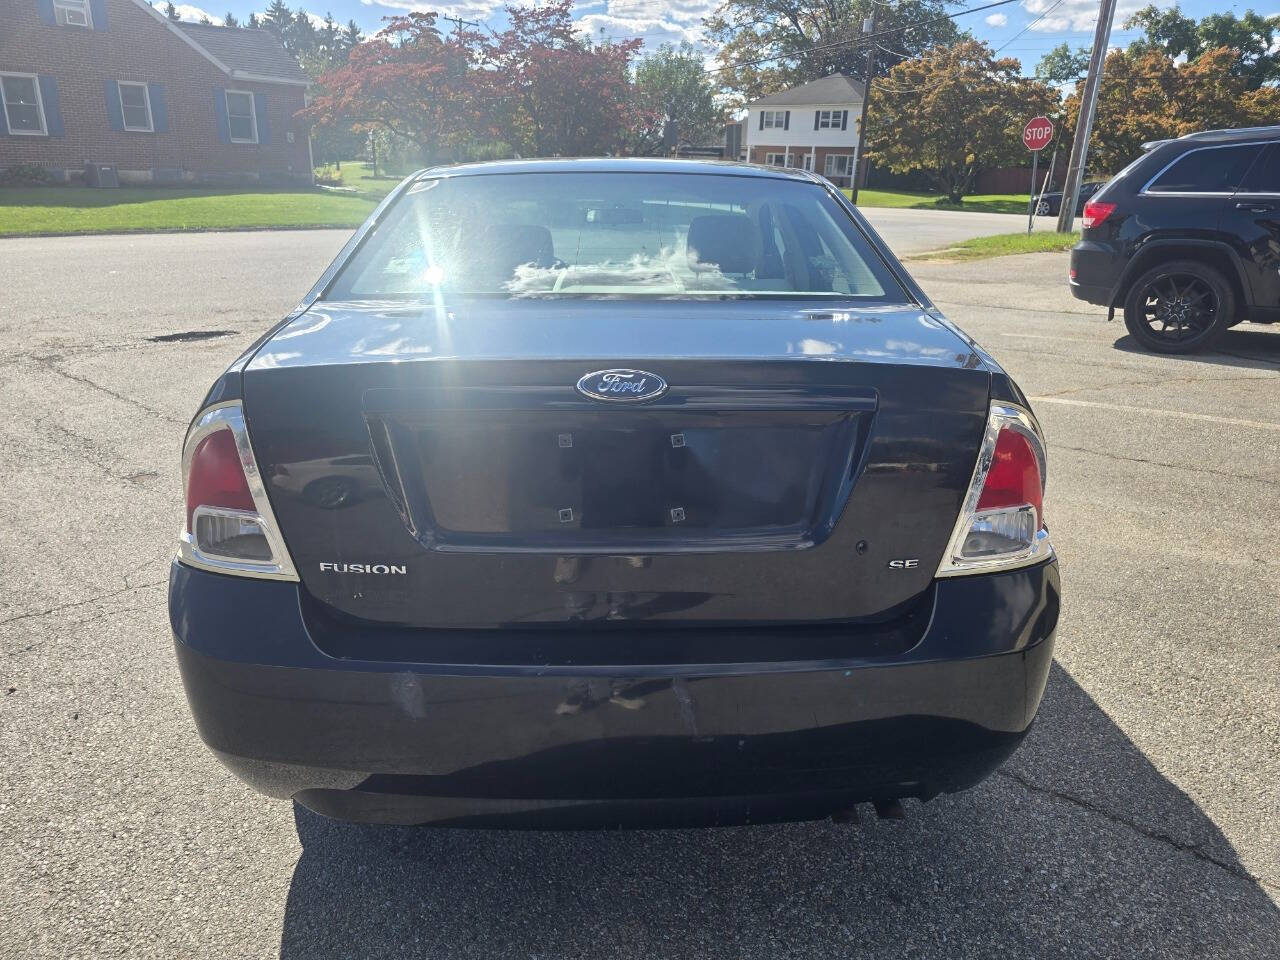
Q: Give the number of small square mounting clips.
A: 4